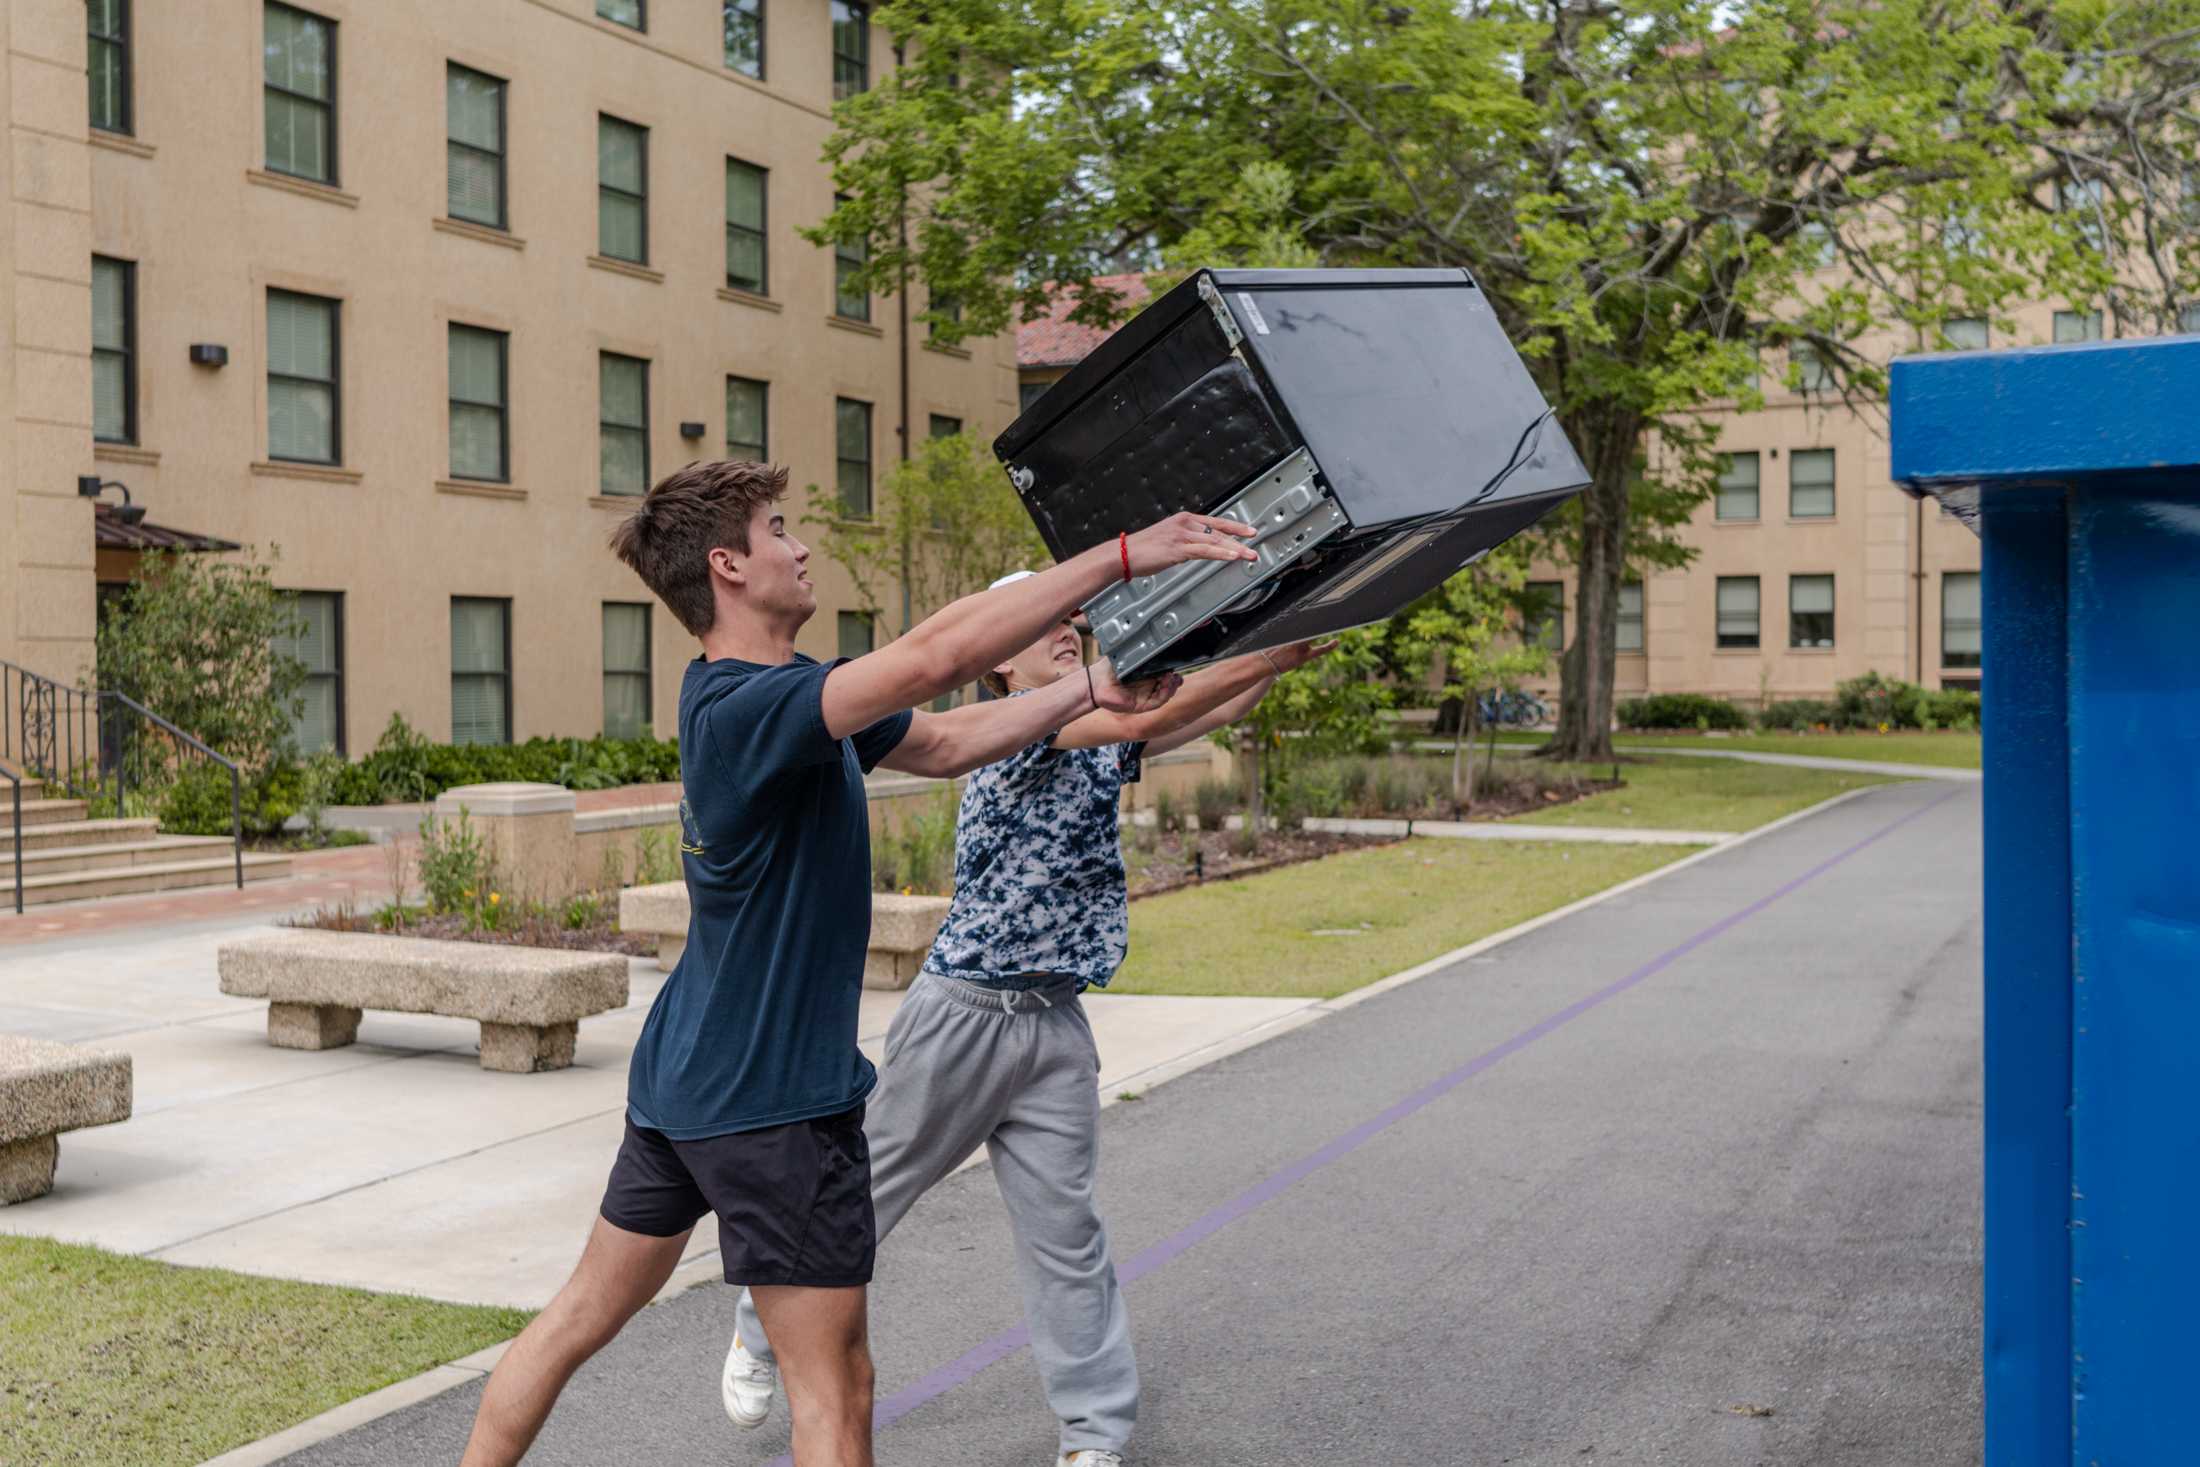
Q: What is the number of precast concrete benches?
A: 3